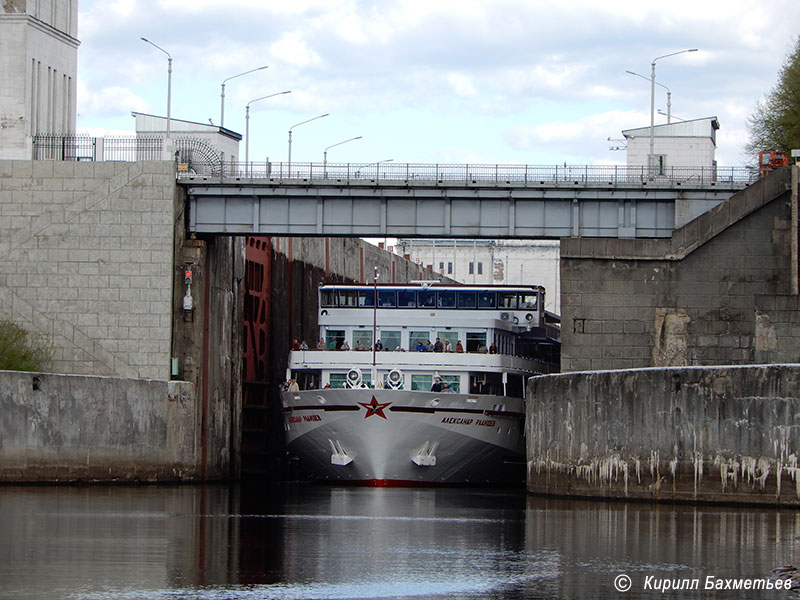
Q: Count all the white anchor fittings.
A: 2